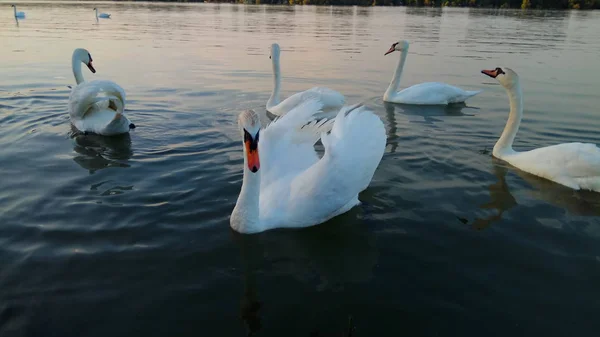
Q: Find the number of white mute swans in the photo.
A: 7